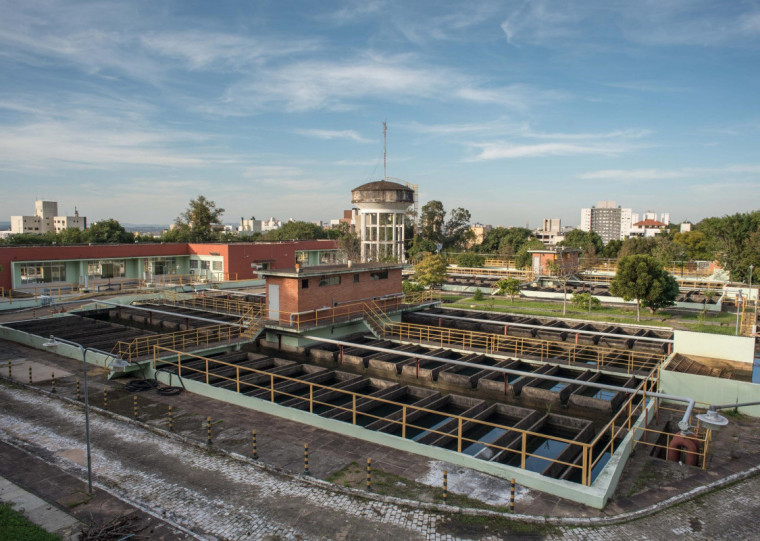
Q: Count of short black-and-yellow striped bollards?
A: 13